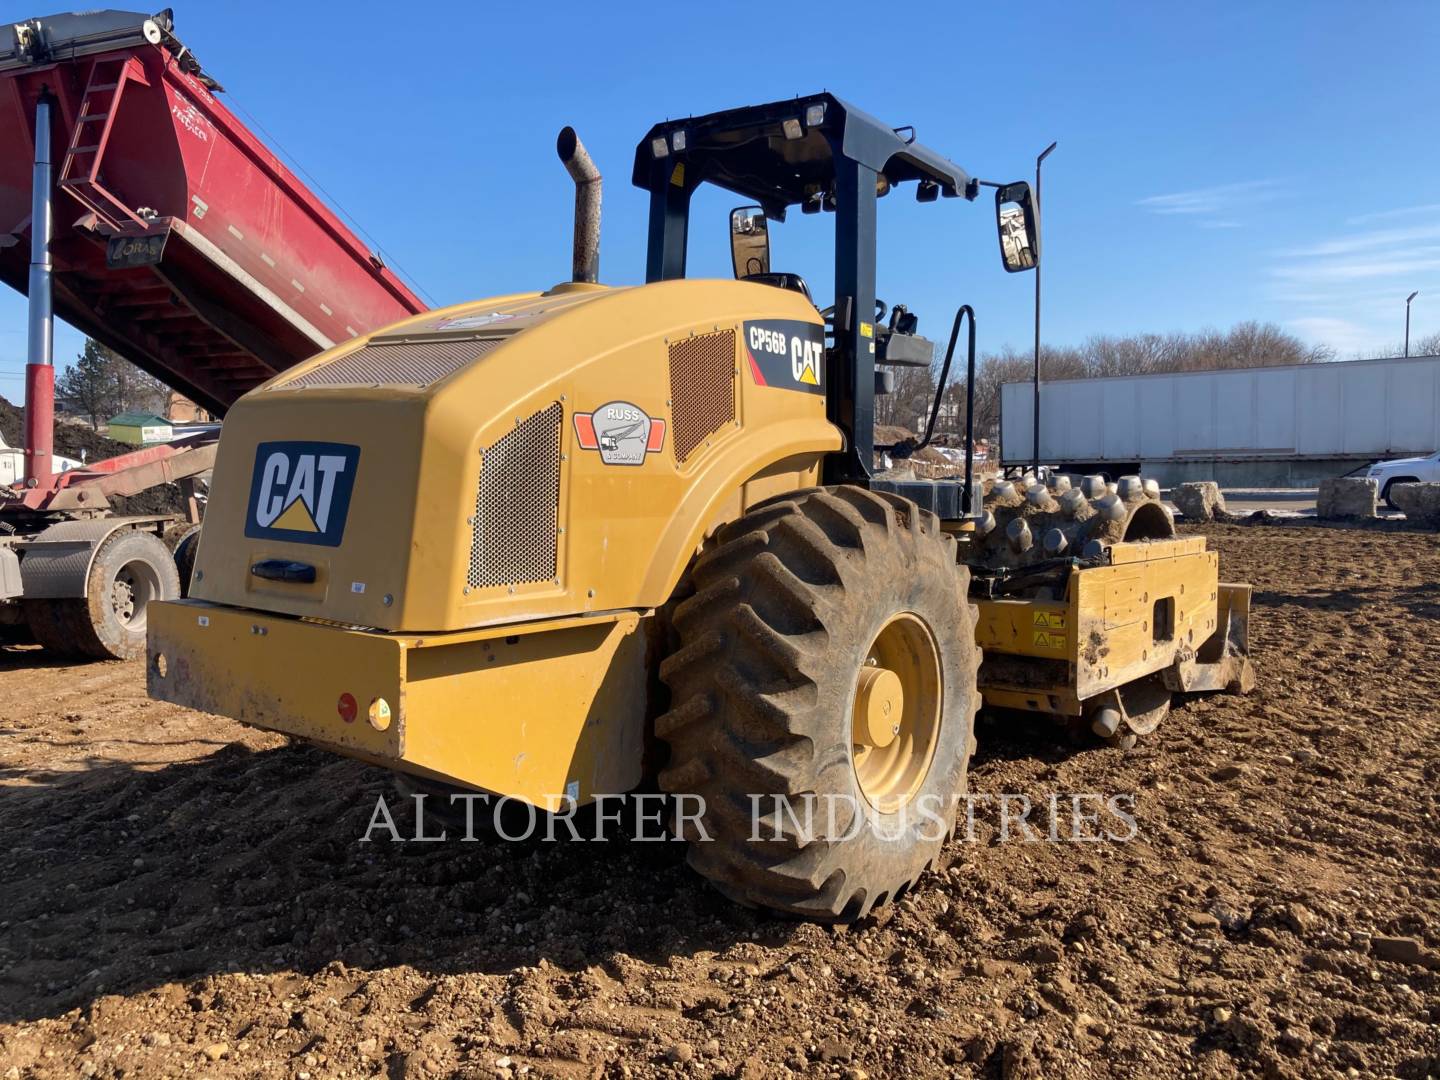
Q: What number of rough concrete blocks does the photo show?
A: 3